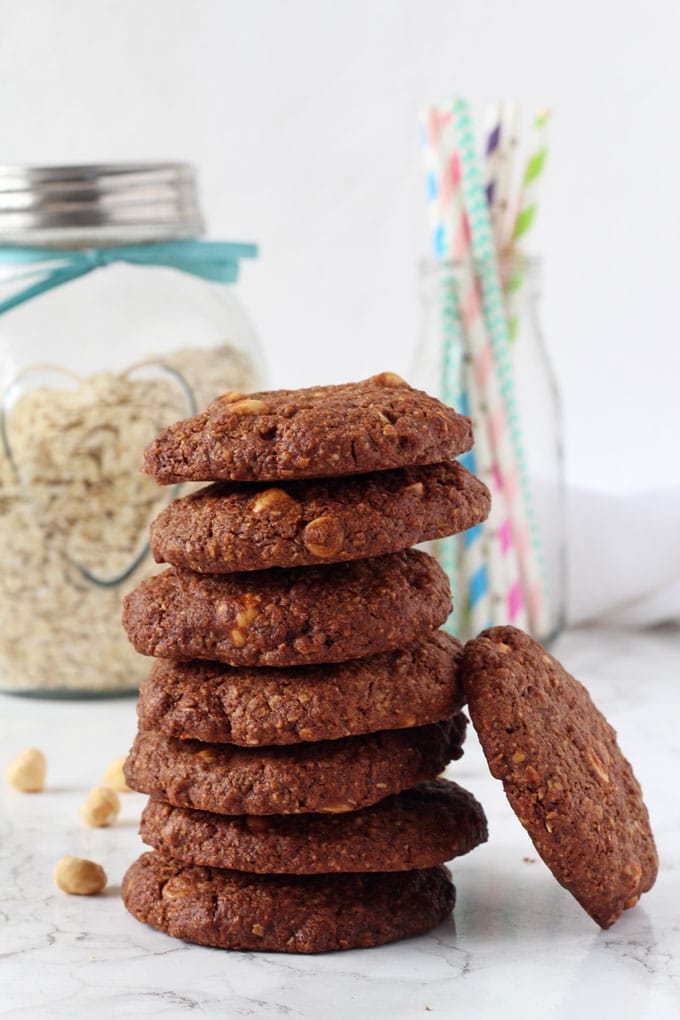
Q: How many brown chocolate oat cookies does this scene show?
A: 8